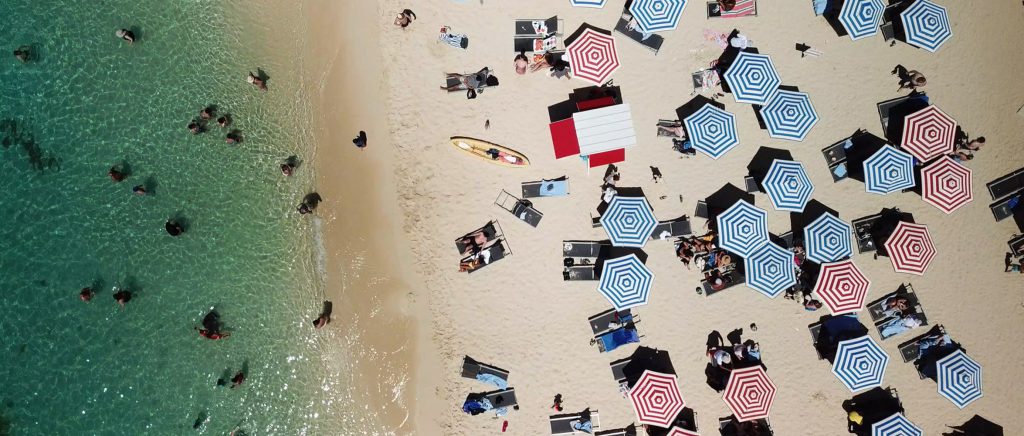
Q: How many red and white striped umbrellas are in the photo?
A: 8